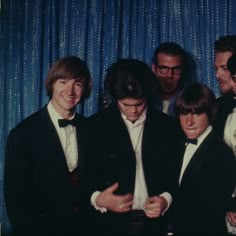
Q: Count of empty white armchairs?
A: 0